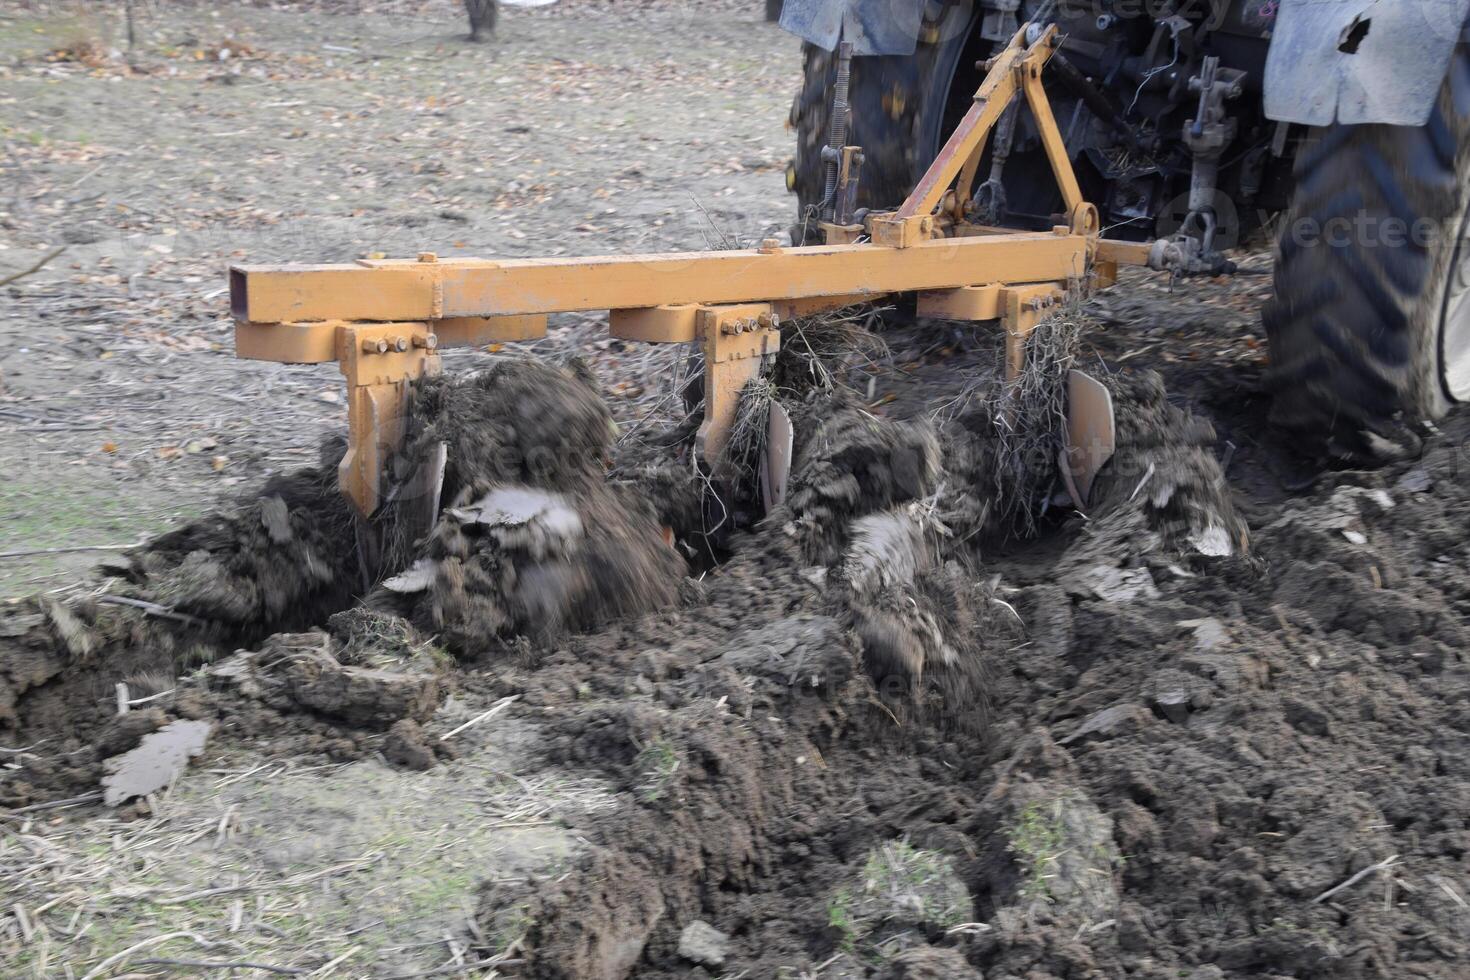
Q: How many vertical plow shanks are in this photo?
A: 3